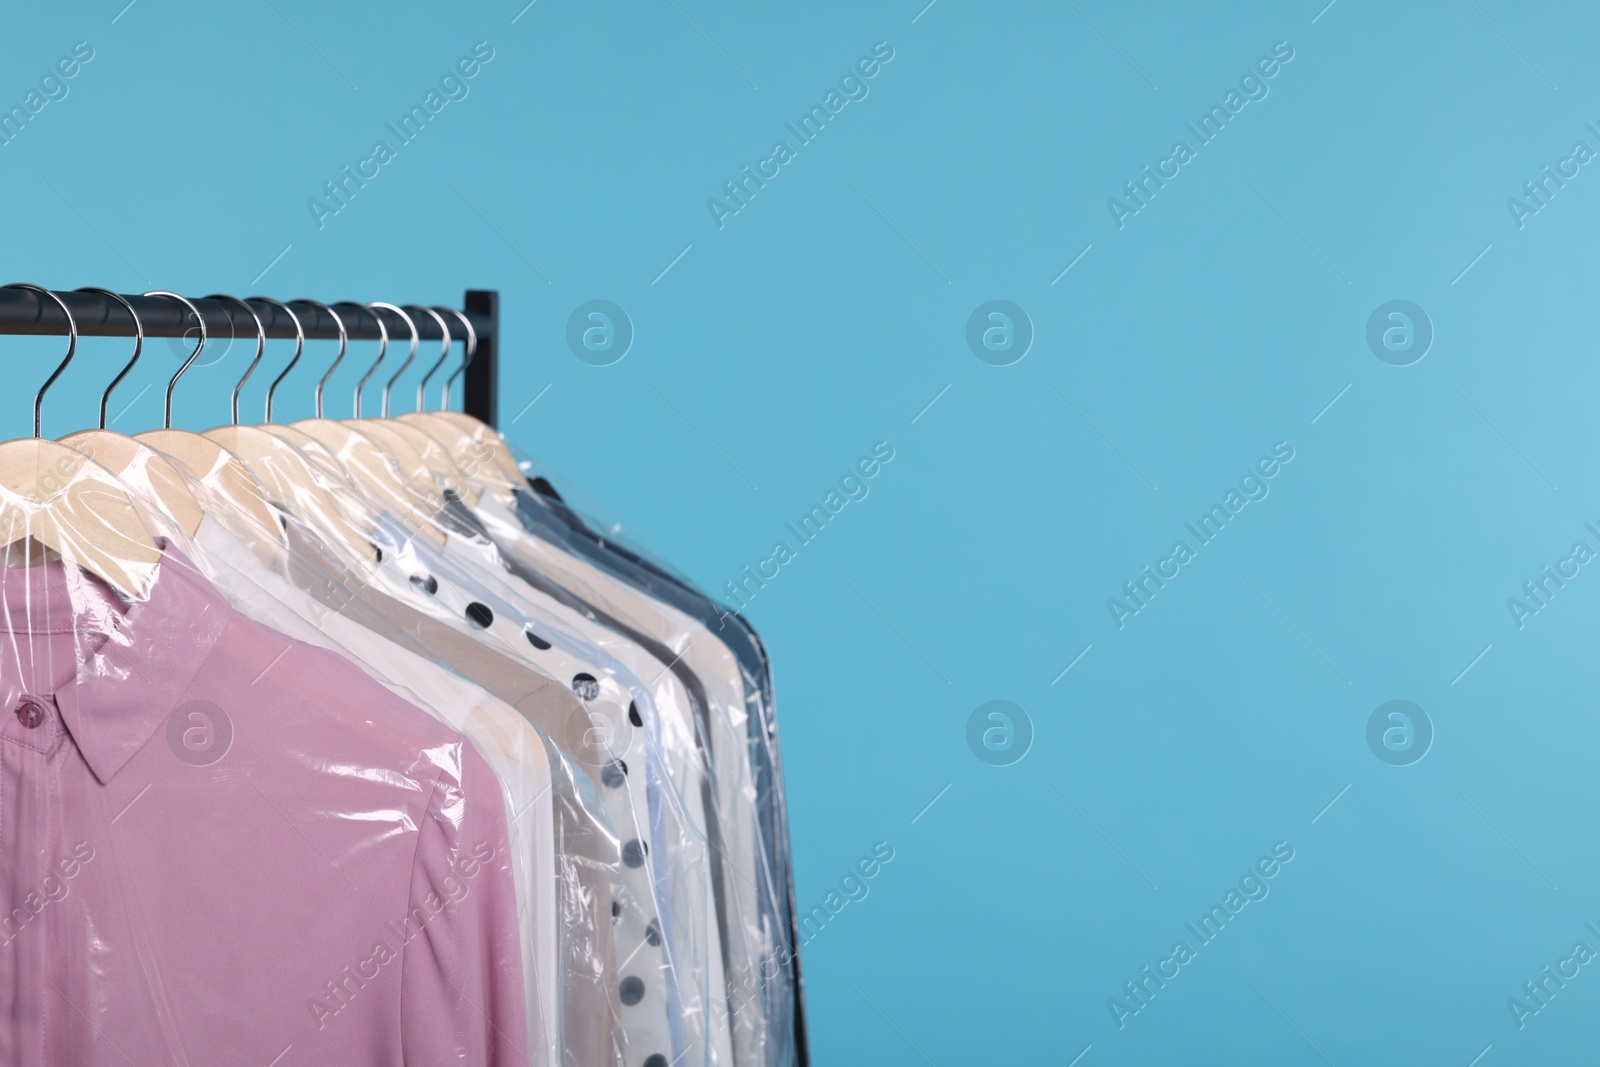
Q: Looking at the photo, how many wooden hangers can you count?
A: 10